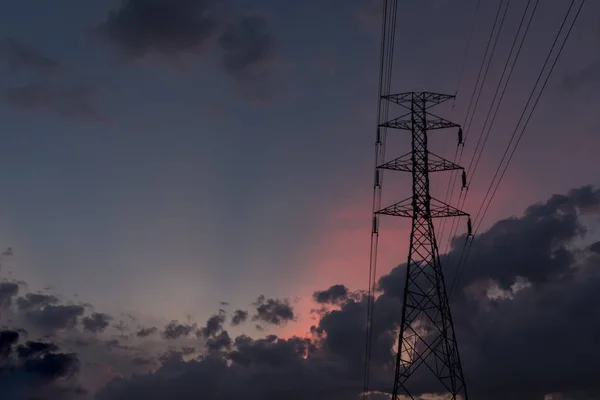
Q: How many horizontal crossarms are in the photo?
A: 4